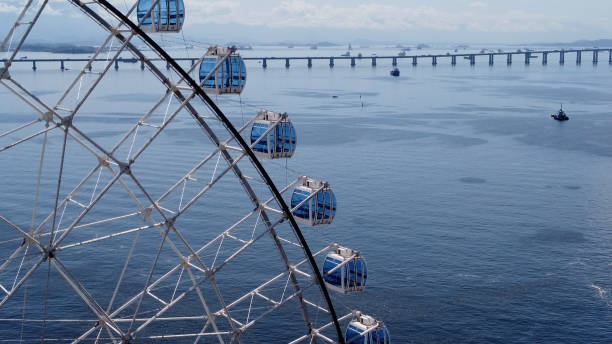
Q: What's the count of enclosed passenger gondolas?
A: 6